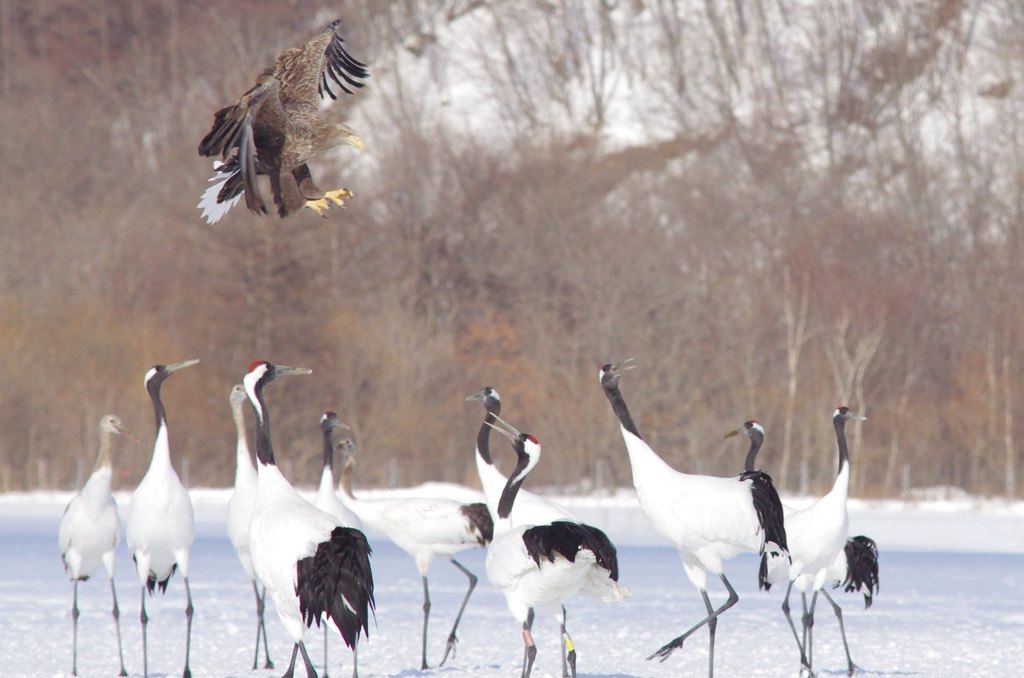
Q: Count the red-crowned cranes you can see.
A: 11